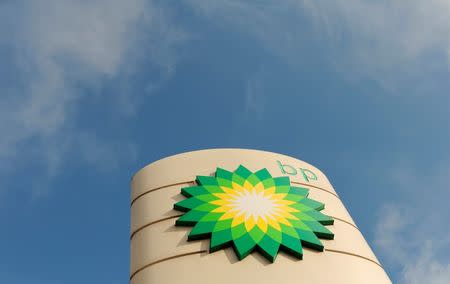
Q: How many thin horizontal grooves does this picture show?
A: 3